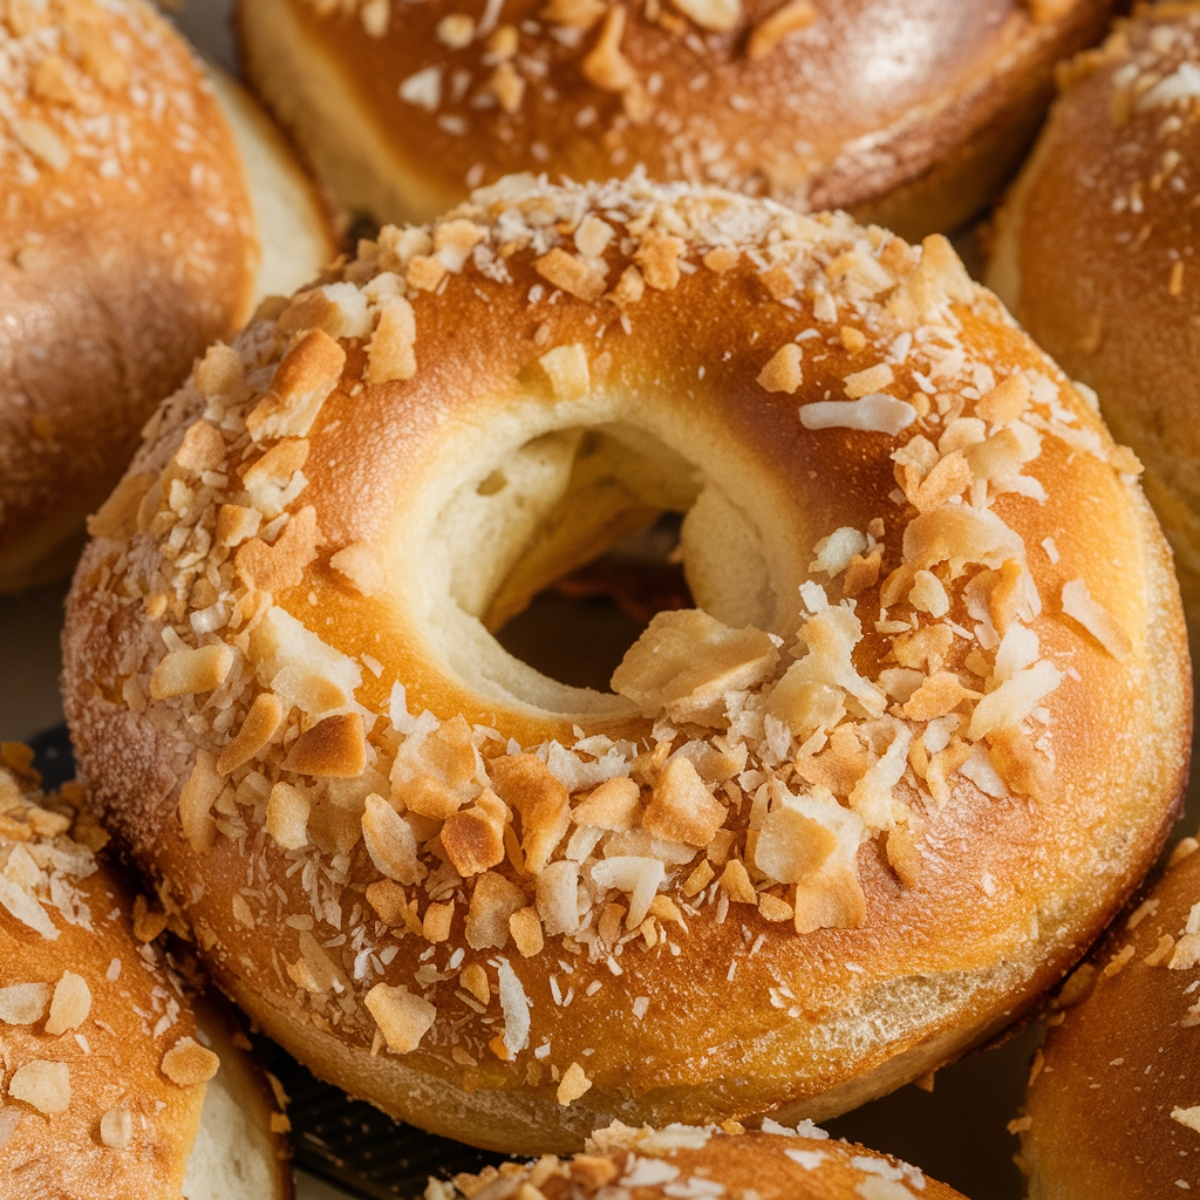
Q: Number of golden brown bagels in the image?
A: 7